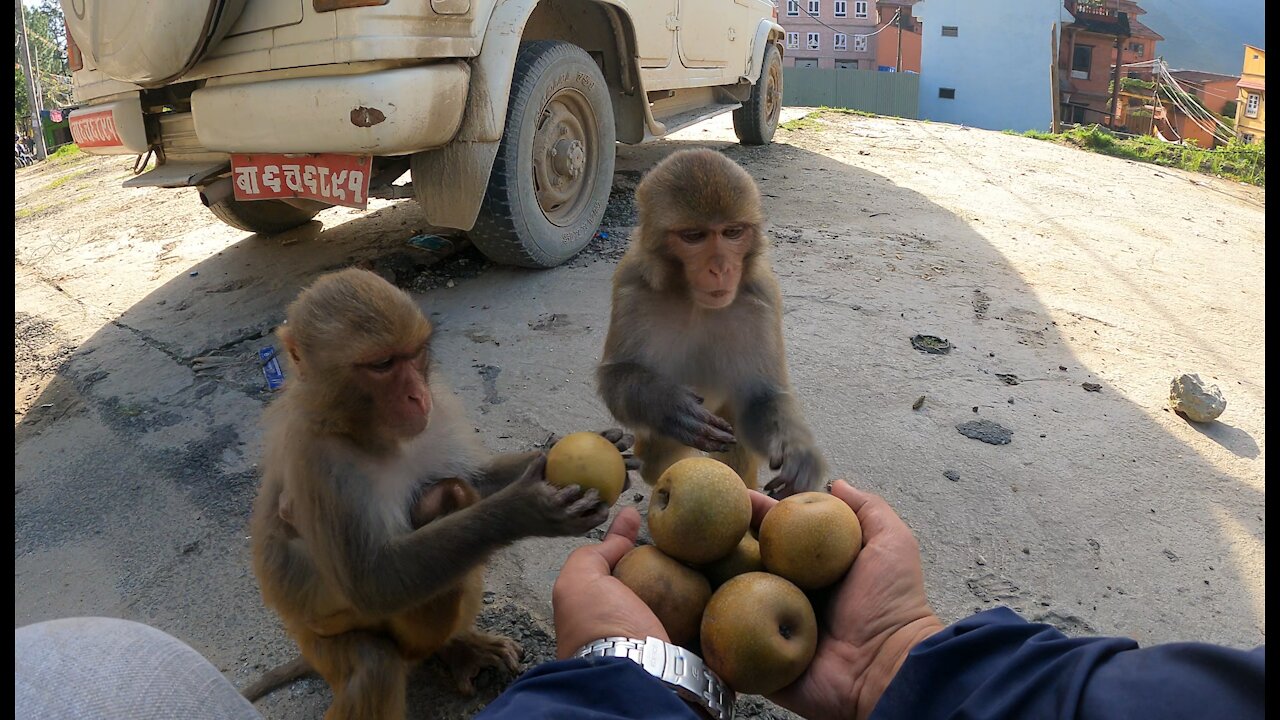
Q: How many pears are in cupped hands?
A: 5